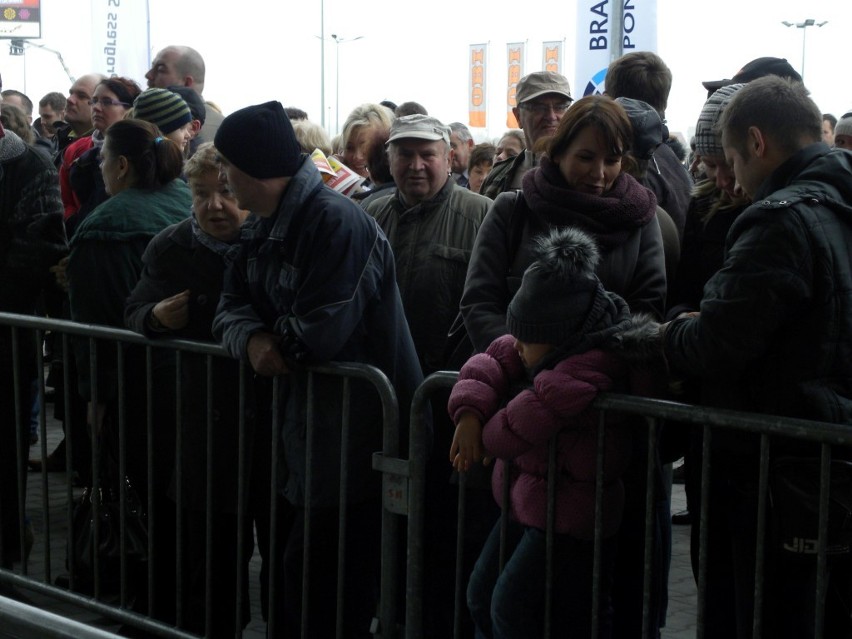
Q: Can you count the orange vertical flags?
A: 3